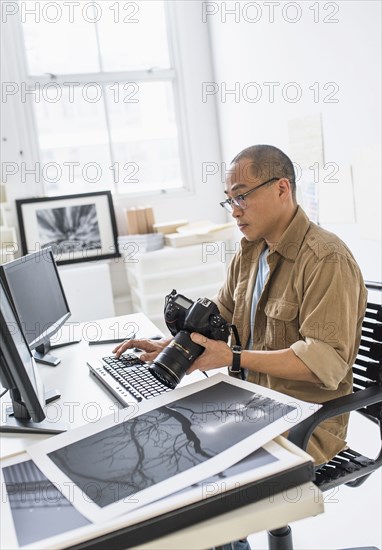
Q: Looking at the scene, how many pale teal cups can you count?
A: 0